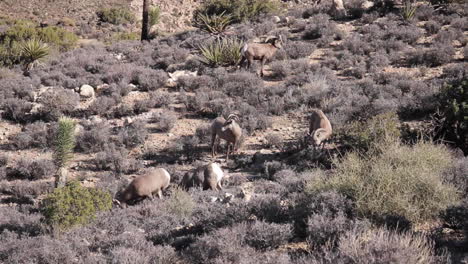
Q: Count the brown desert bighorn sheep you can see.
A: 5